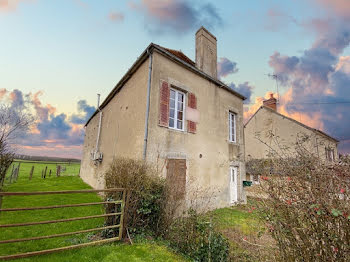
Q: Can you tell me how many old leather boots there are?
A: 0